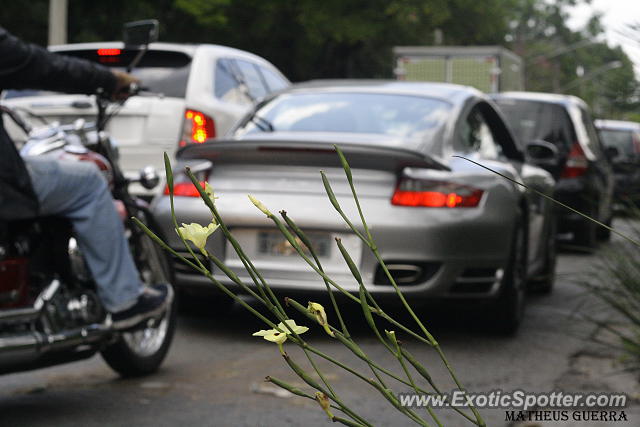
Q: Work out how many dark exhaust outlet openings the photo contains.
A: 2